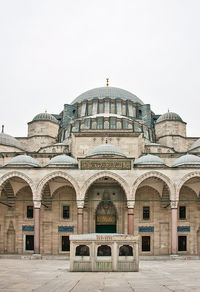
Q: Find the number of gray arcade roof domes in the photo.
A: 5